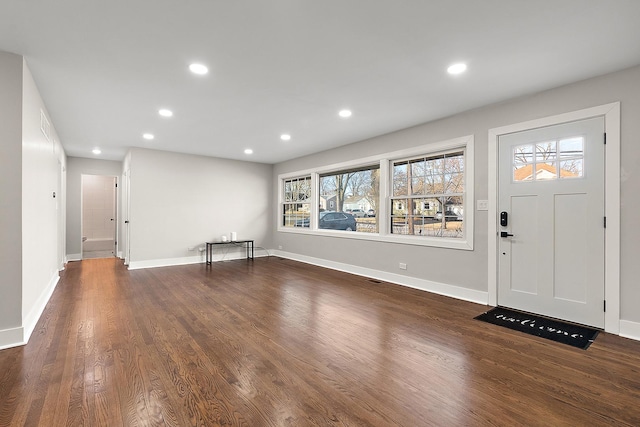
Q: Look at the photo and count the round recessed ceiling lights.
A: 8